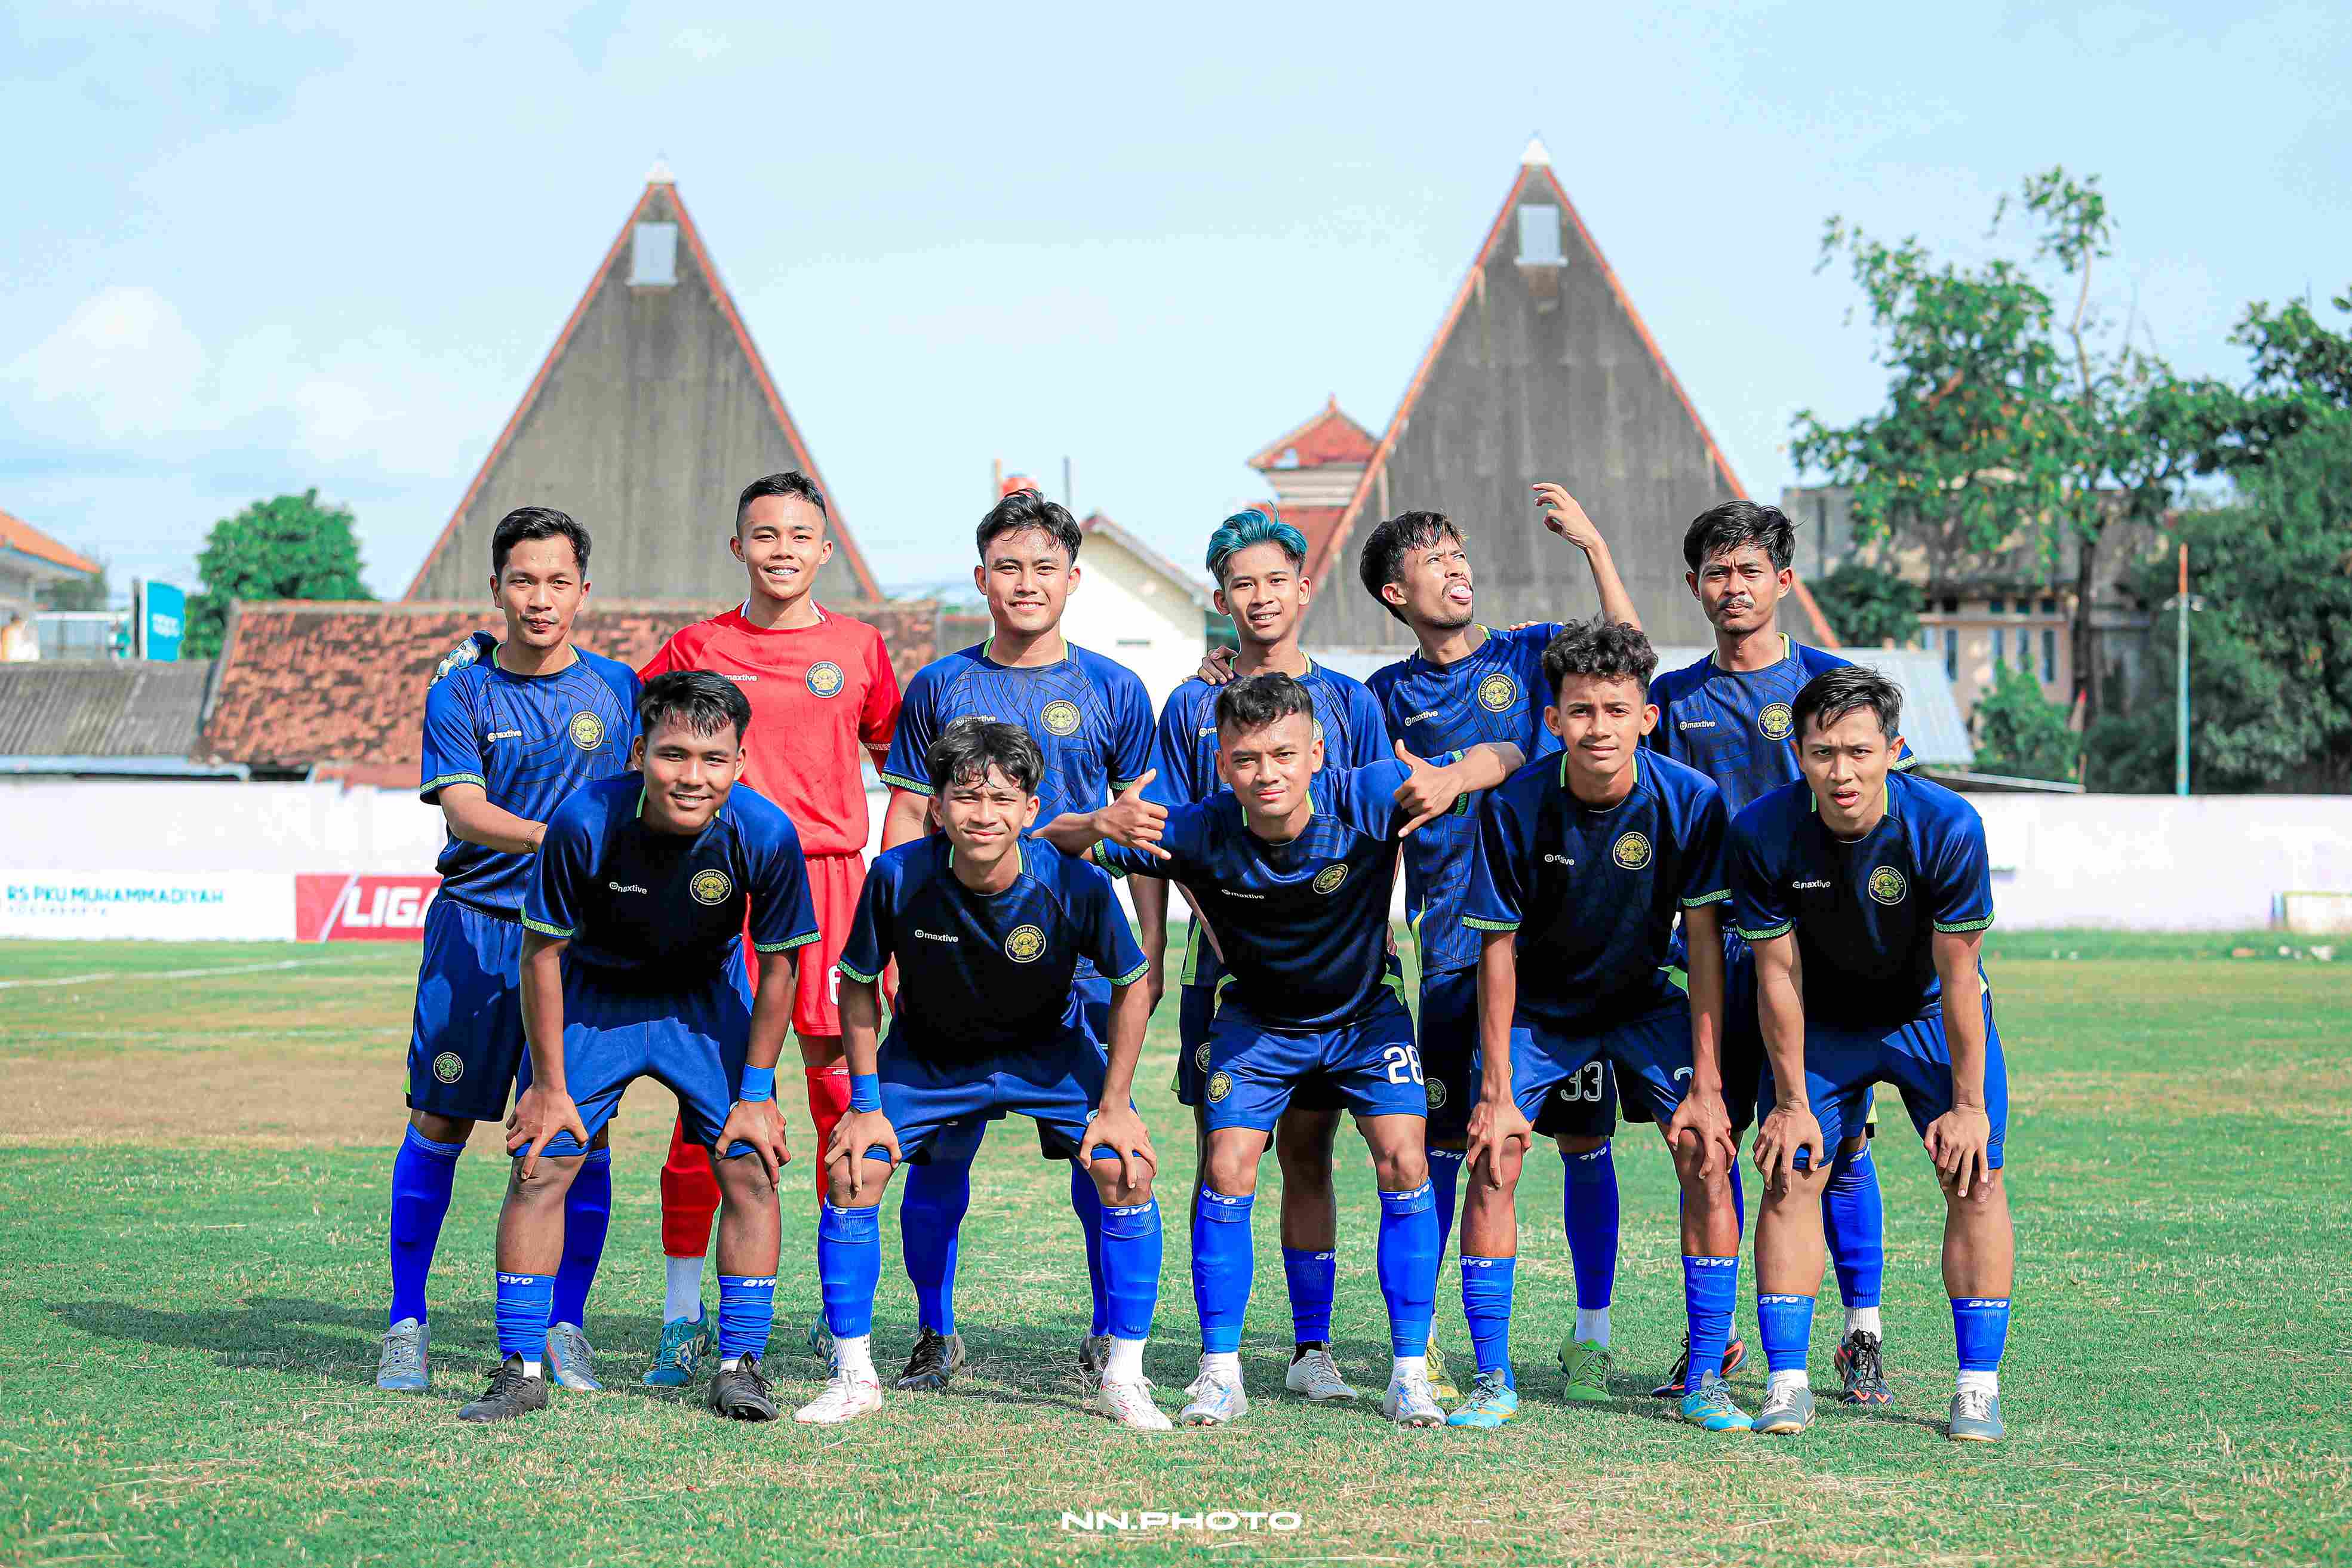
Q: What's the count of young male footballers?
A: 11